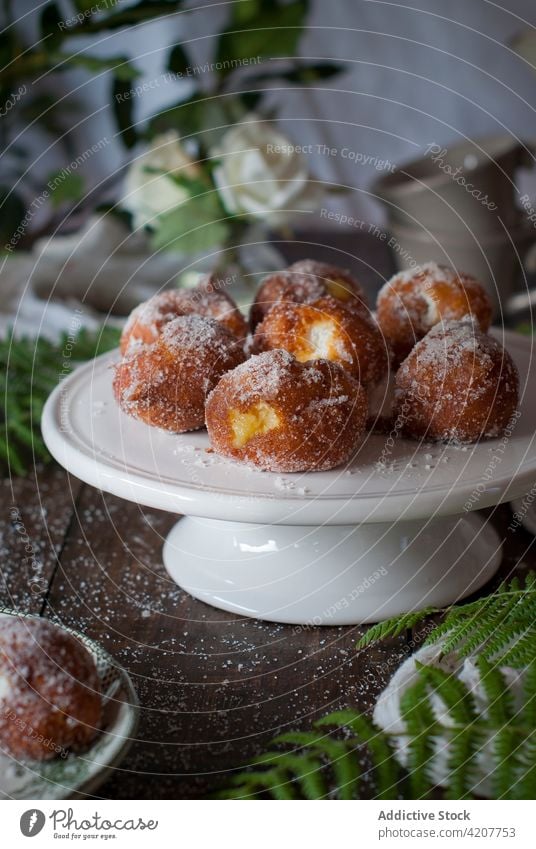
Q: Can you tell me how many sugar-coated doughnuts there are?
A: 8